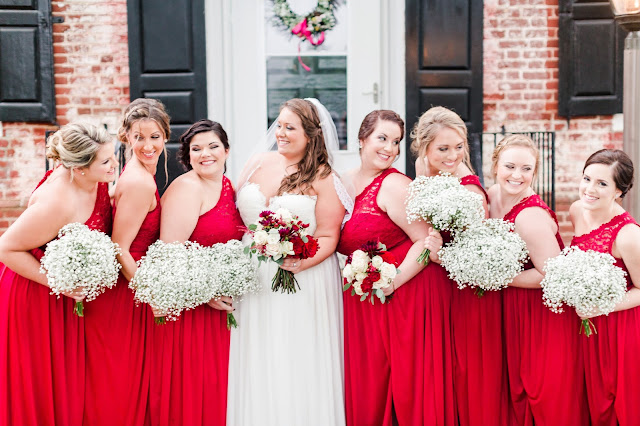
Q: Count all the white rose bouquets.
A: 2